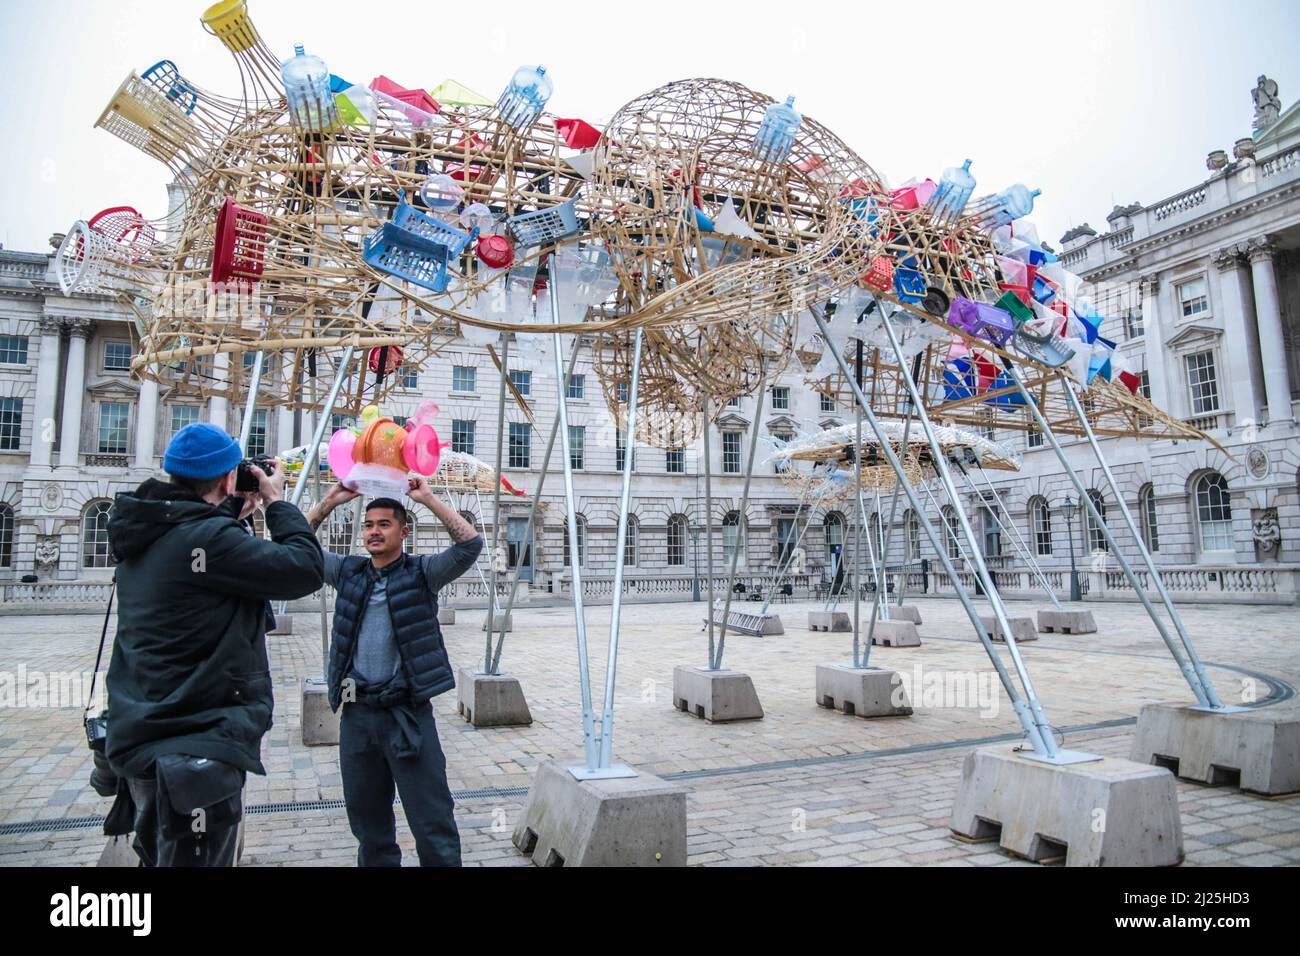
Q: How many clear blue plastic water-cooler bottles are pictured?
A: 5